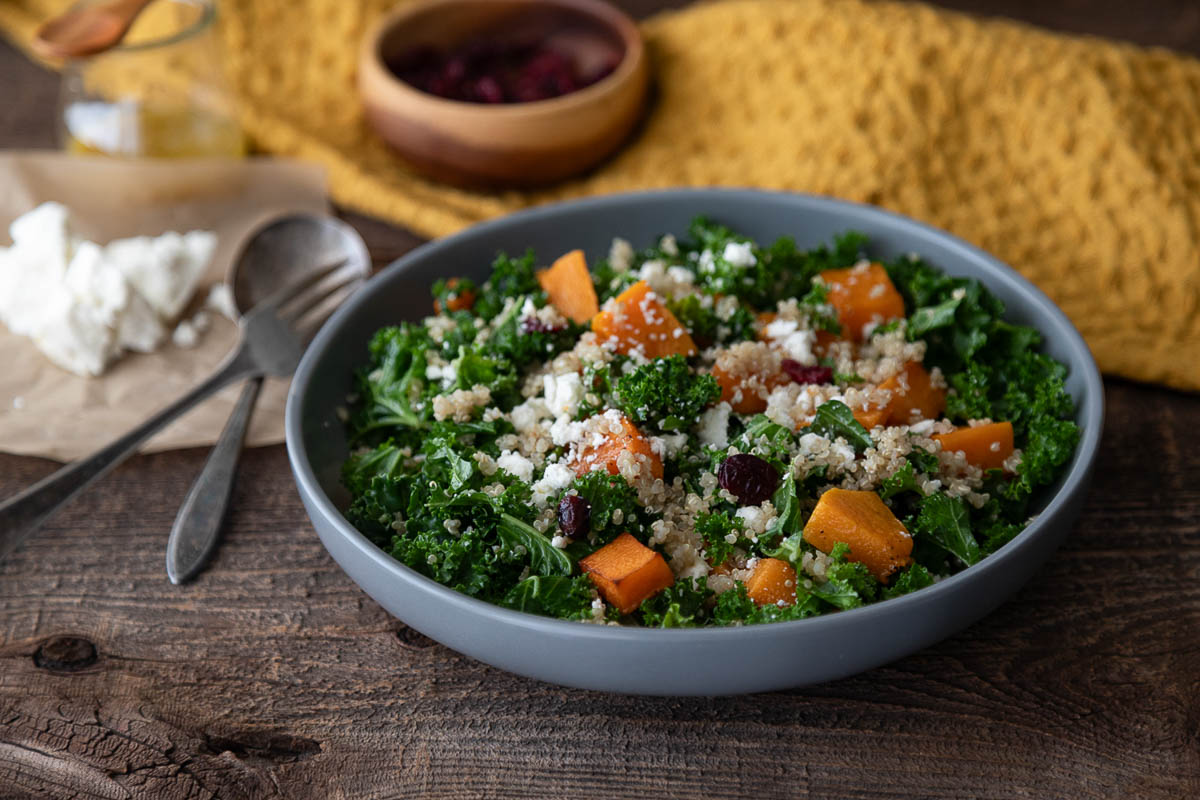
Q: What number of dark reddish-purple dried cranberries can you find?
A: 4